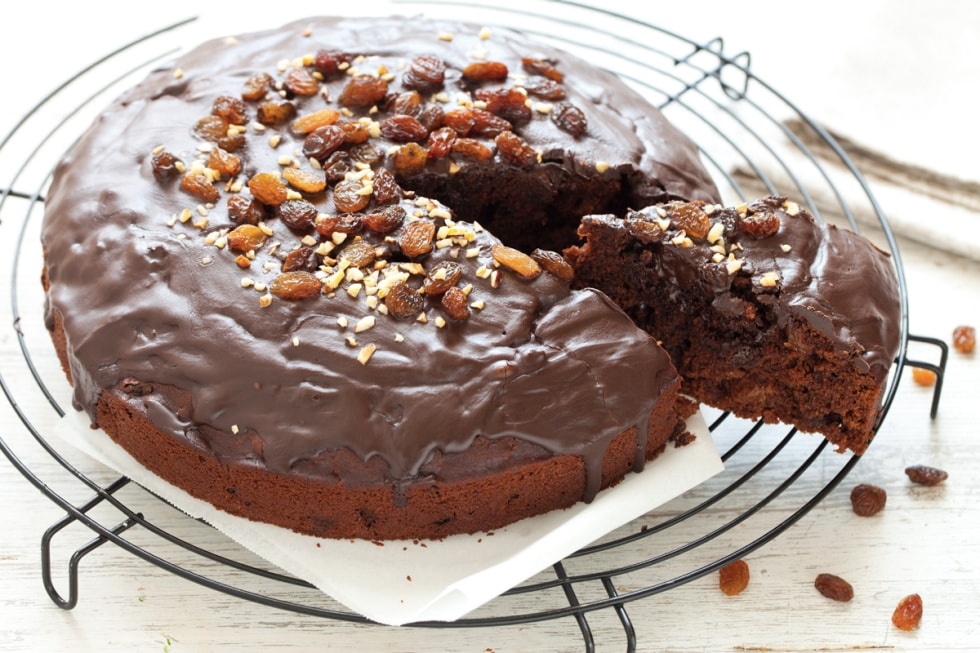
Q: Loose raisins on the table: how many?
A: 7